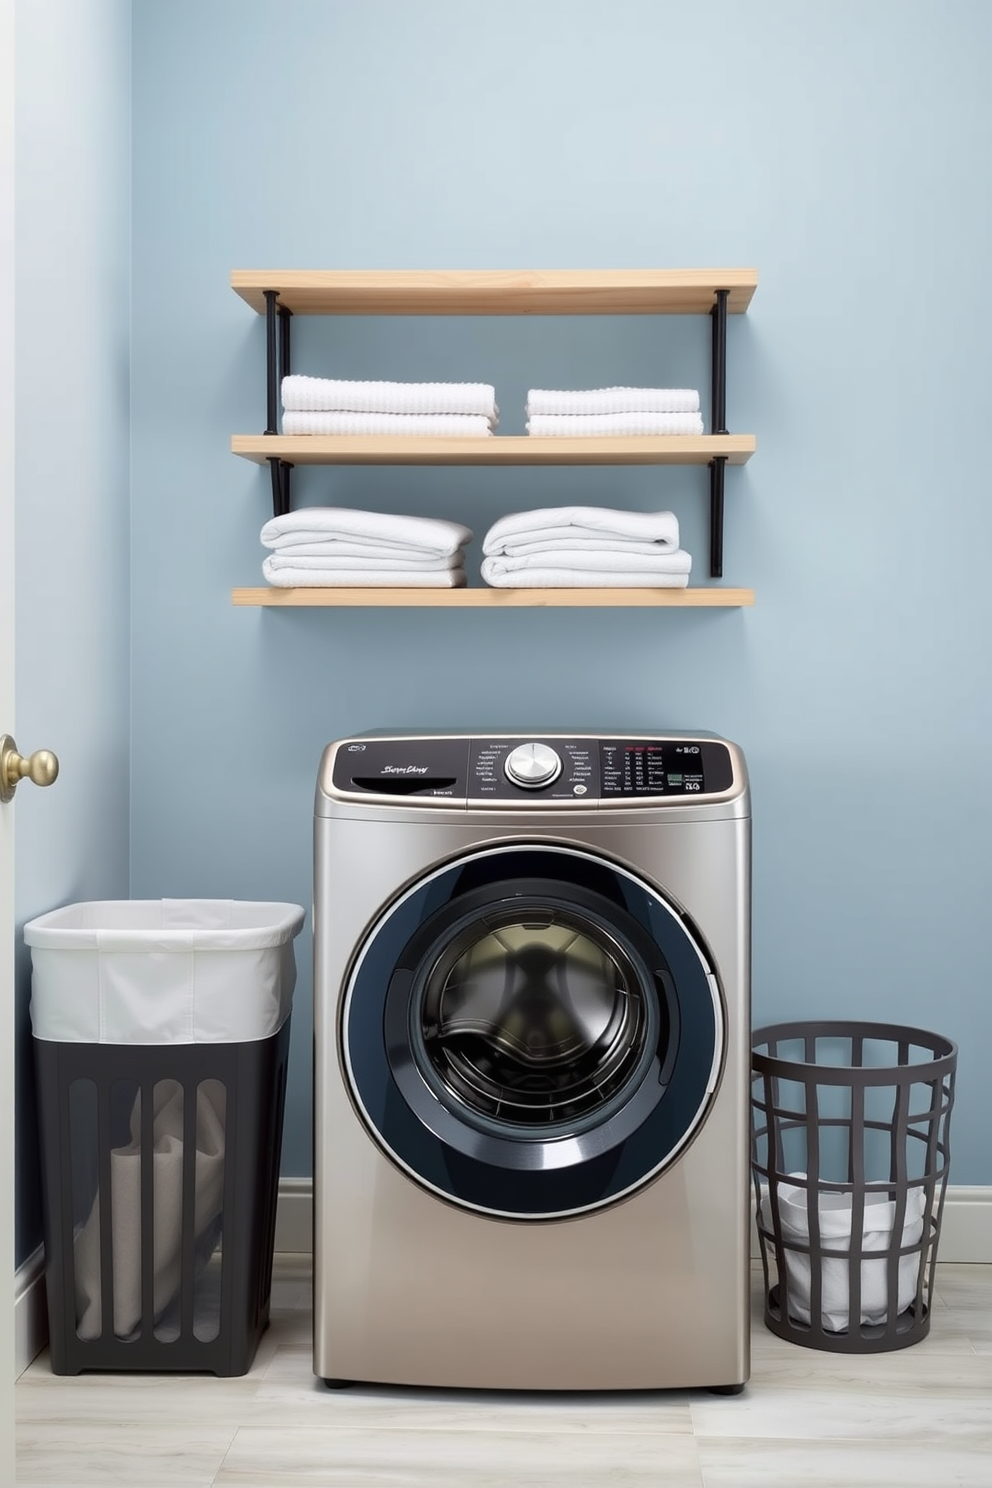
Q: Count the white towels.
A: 8